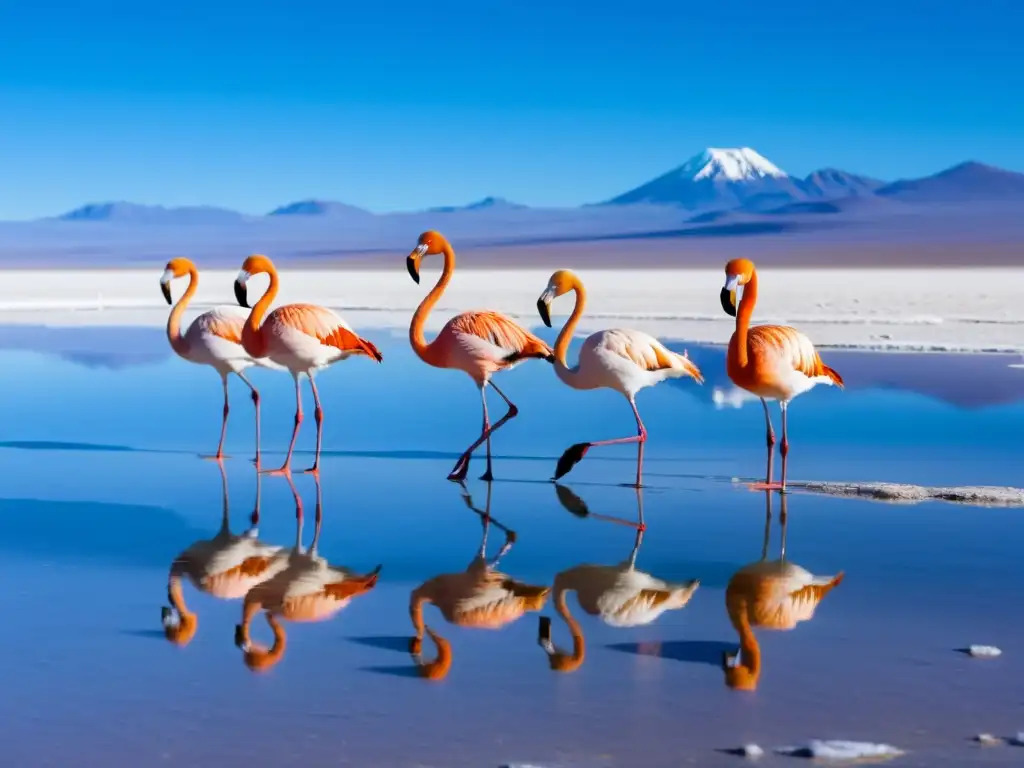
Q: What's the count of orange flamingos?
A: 5